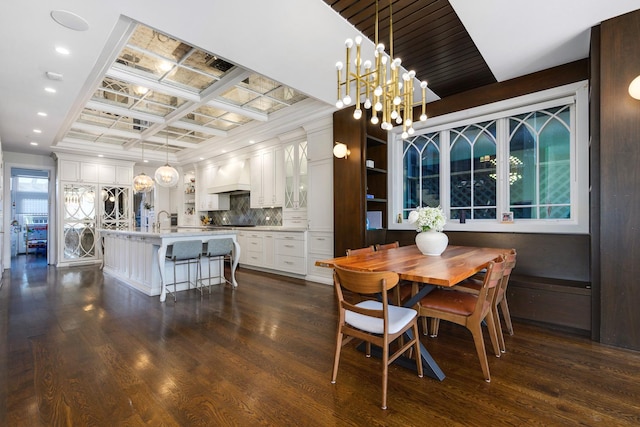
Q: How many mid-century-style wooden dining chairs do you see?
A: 5